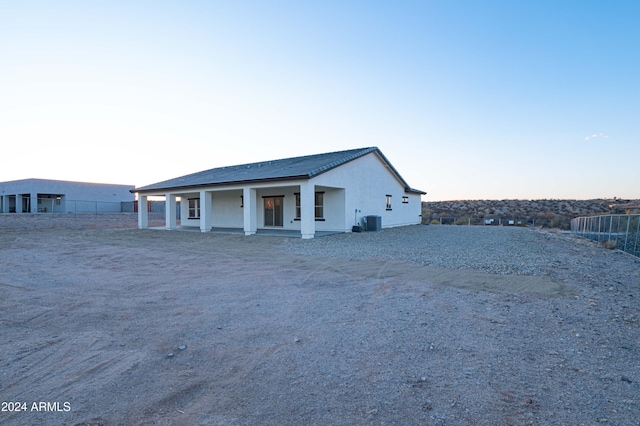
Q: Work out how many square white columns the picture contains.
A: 5